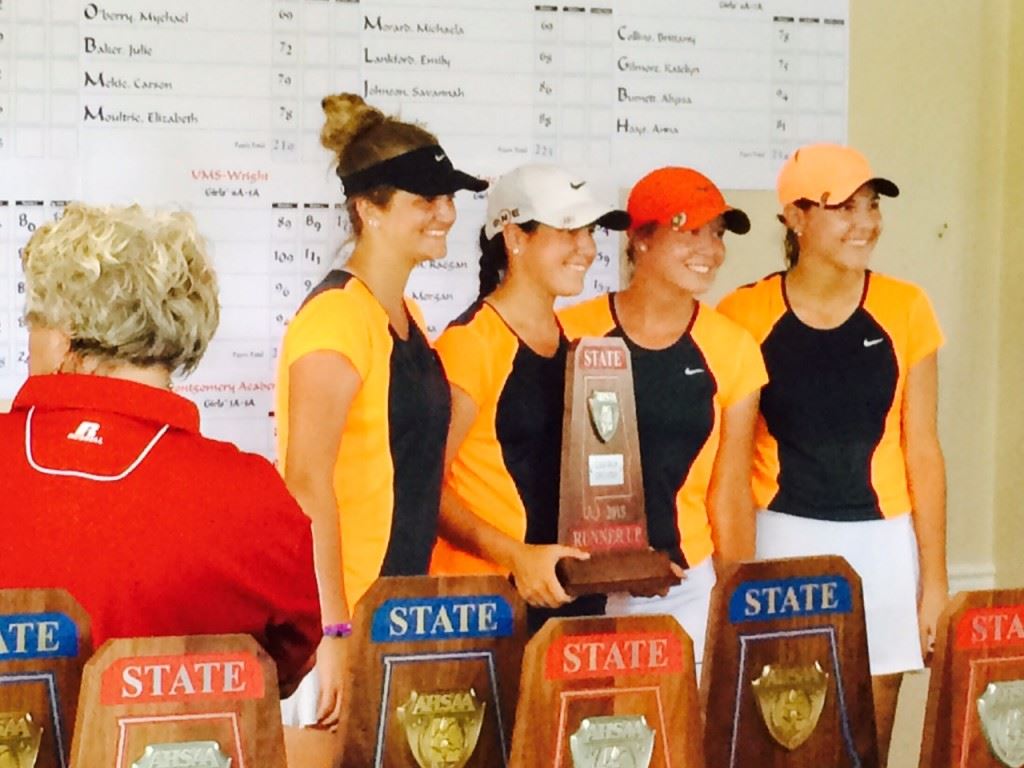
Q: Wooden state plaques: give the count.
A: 7